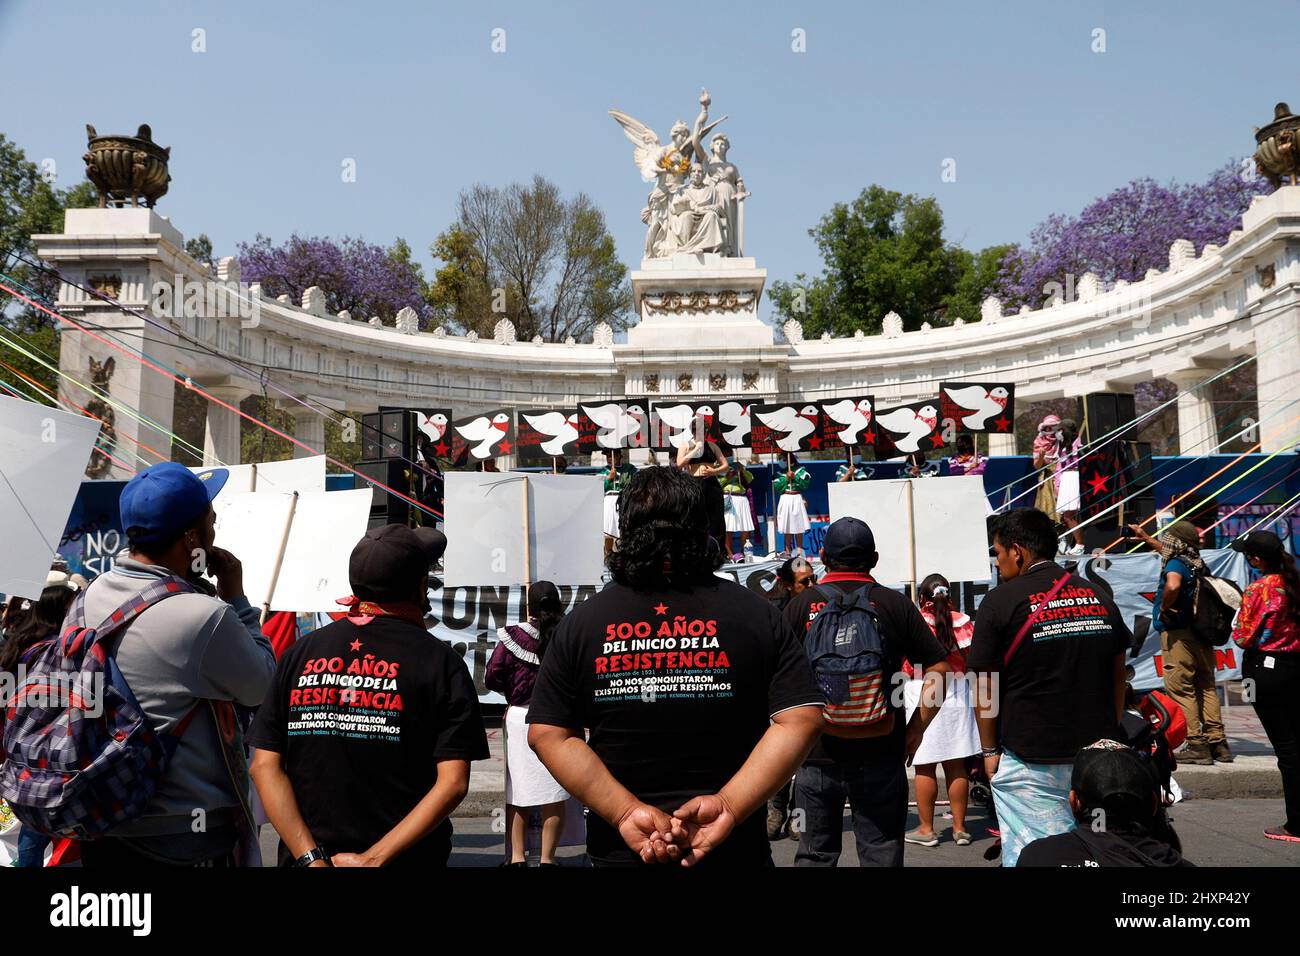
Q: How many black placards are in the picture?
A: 10